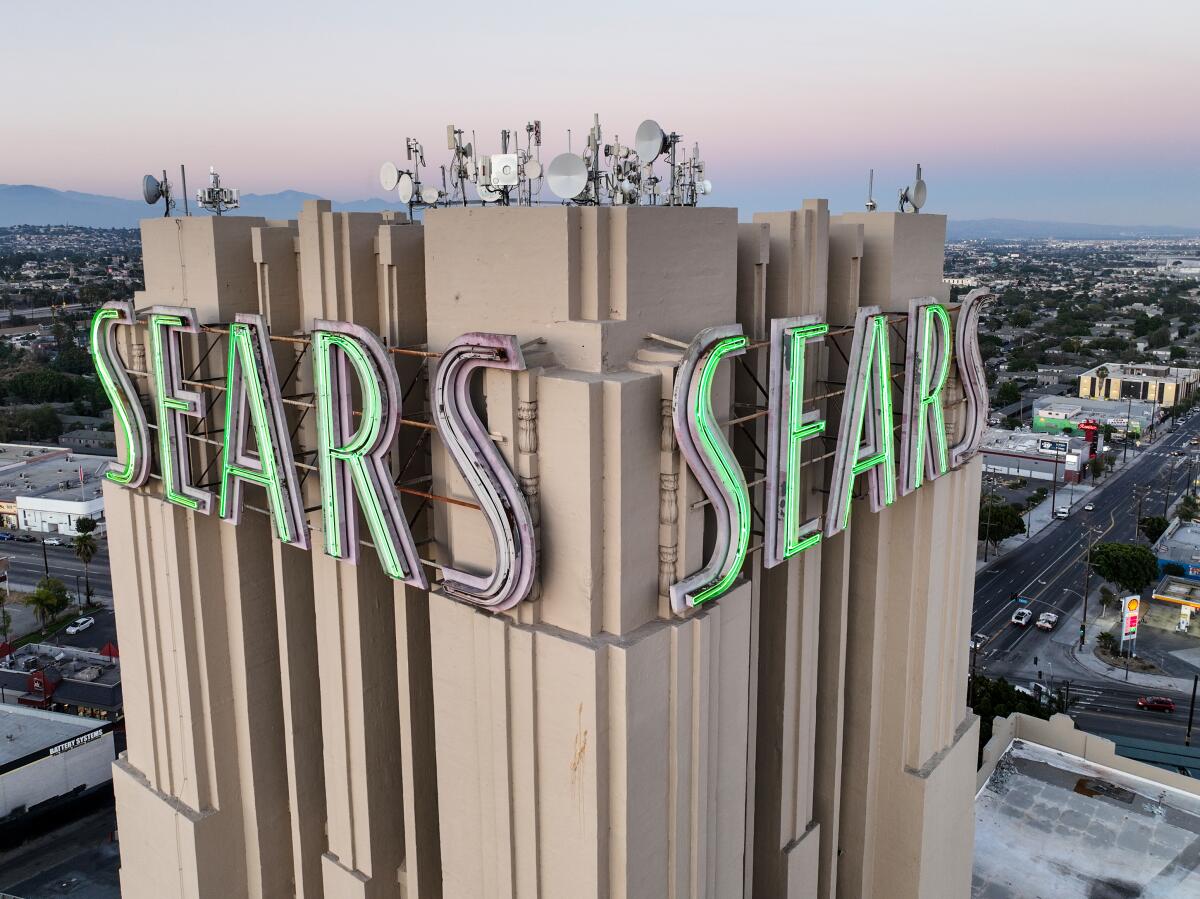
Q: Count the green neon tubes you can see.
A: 8